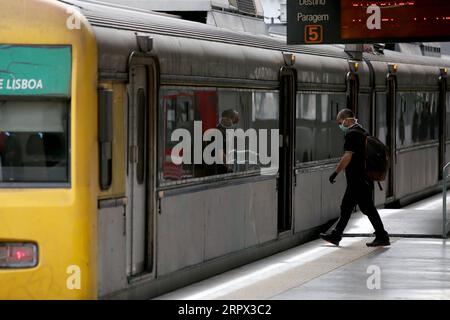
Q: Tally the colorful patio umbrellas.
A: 0